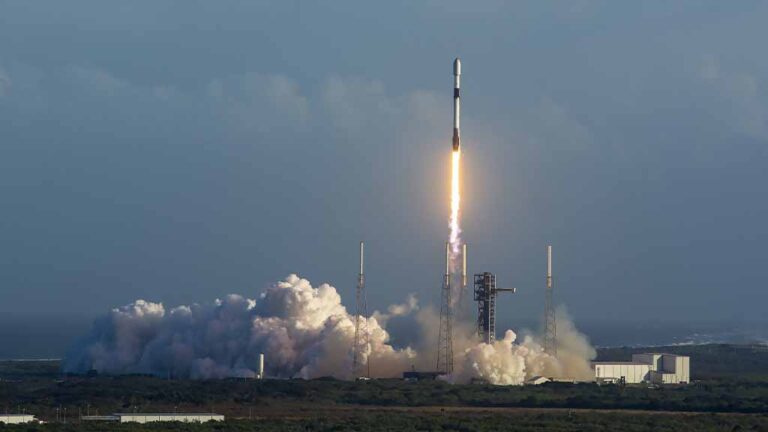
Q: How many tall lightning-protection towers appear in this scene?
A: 4